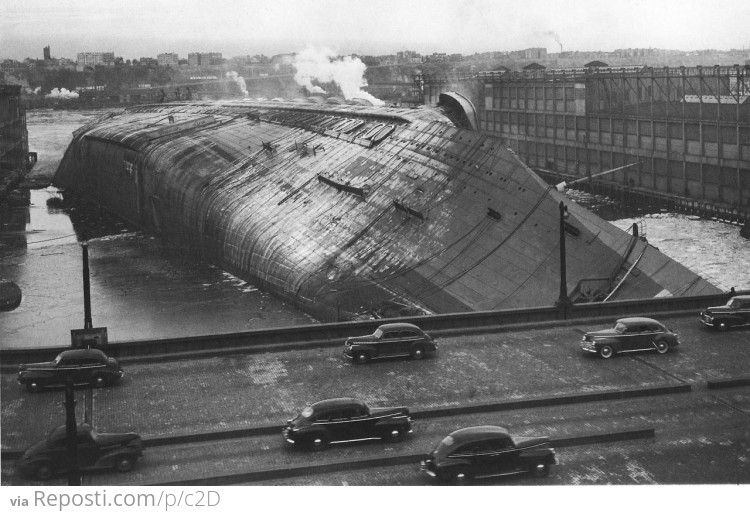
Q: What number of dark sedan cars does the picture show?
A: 7